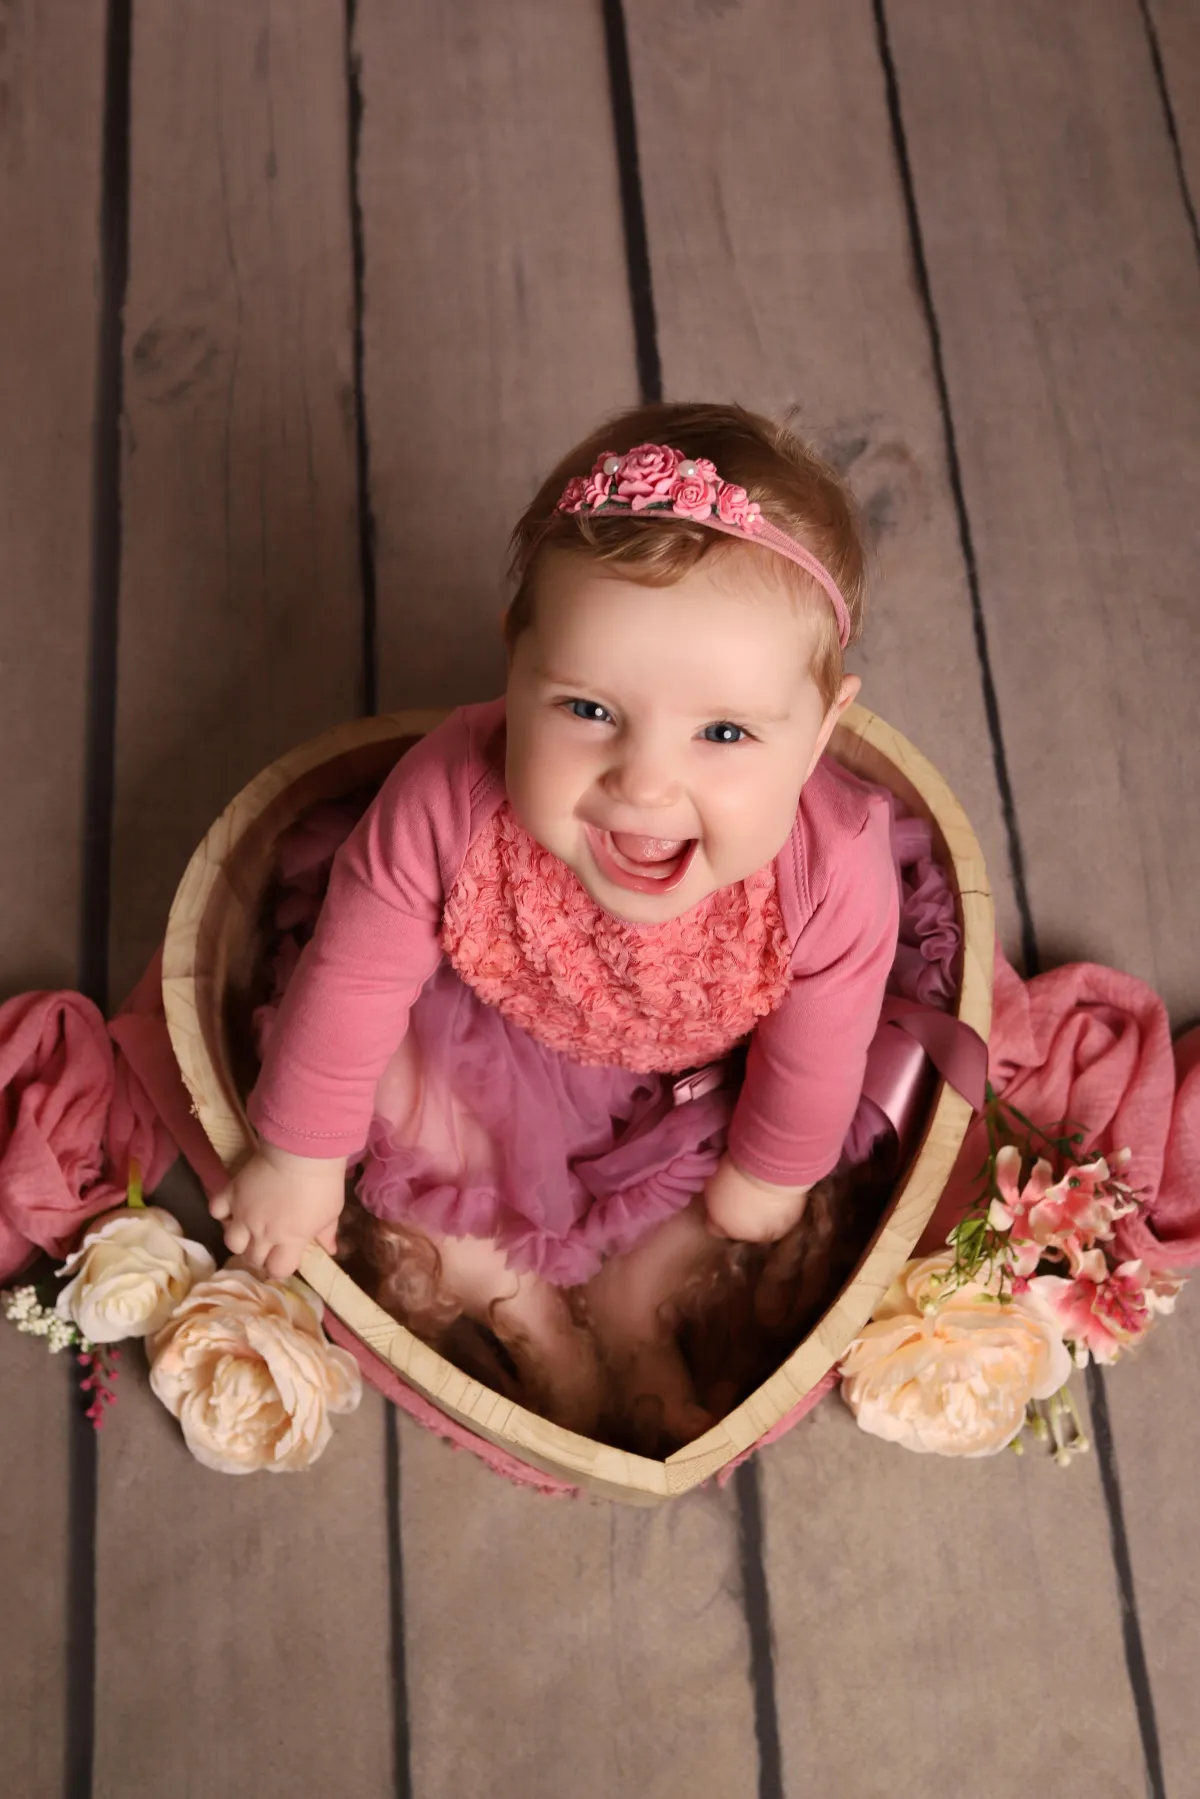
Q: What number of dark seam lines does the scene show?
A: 5